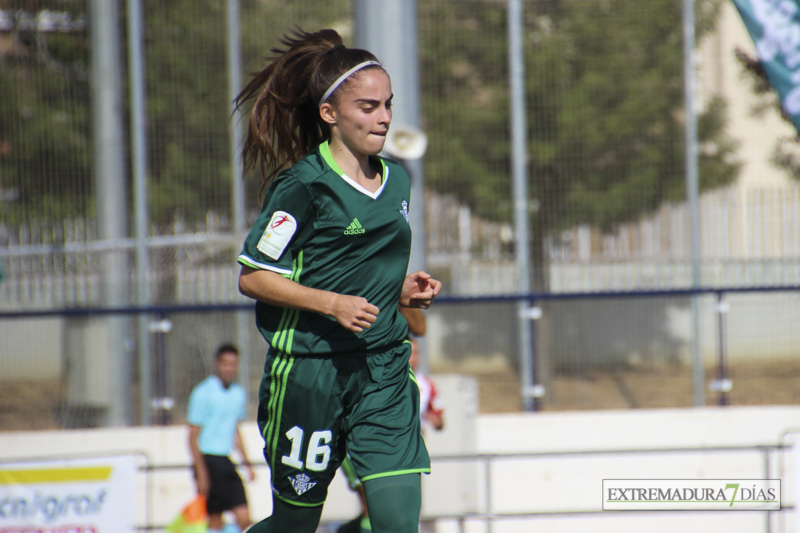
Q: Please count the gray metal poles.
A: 6